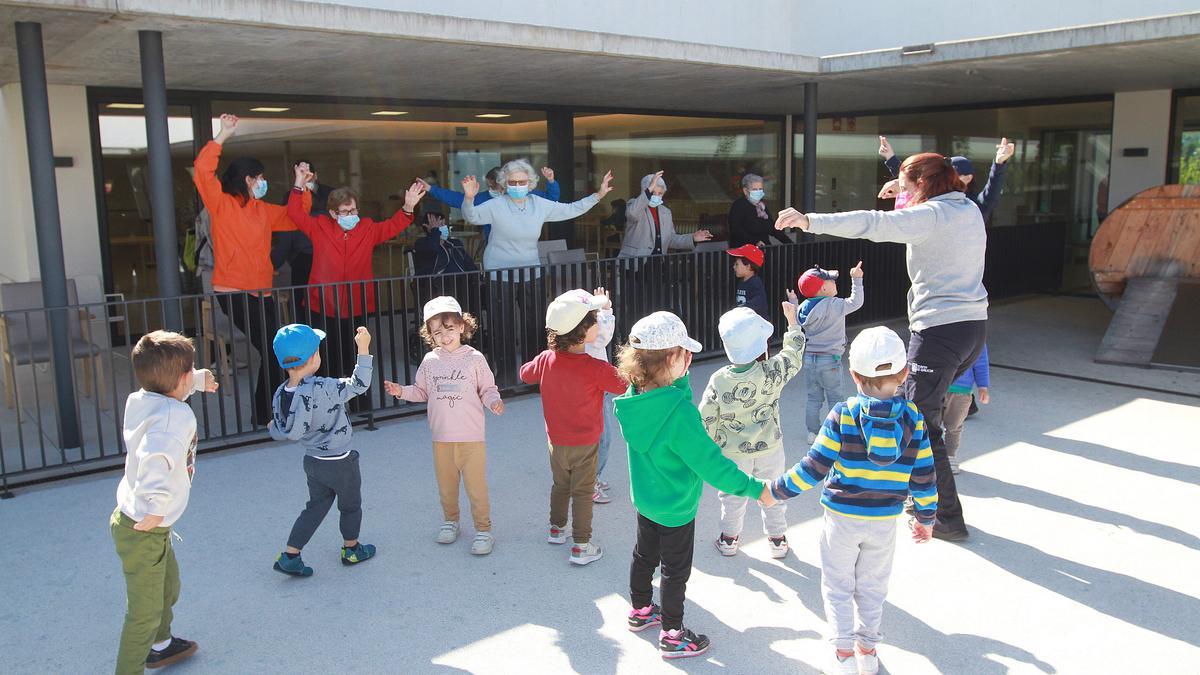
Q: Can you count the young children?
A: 11